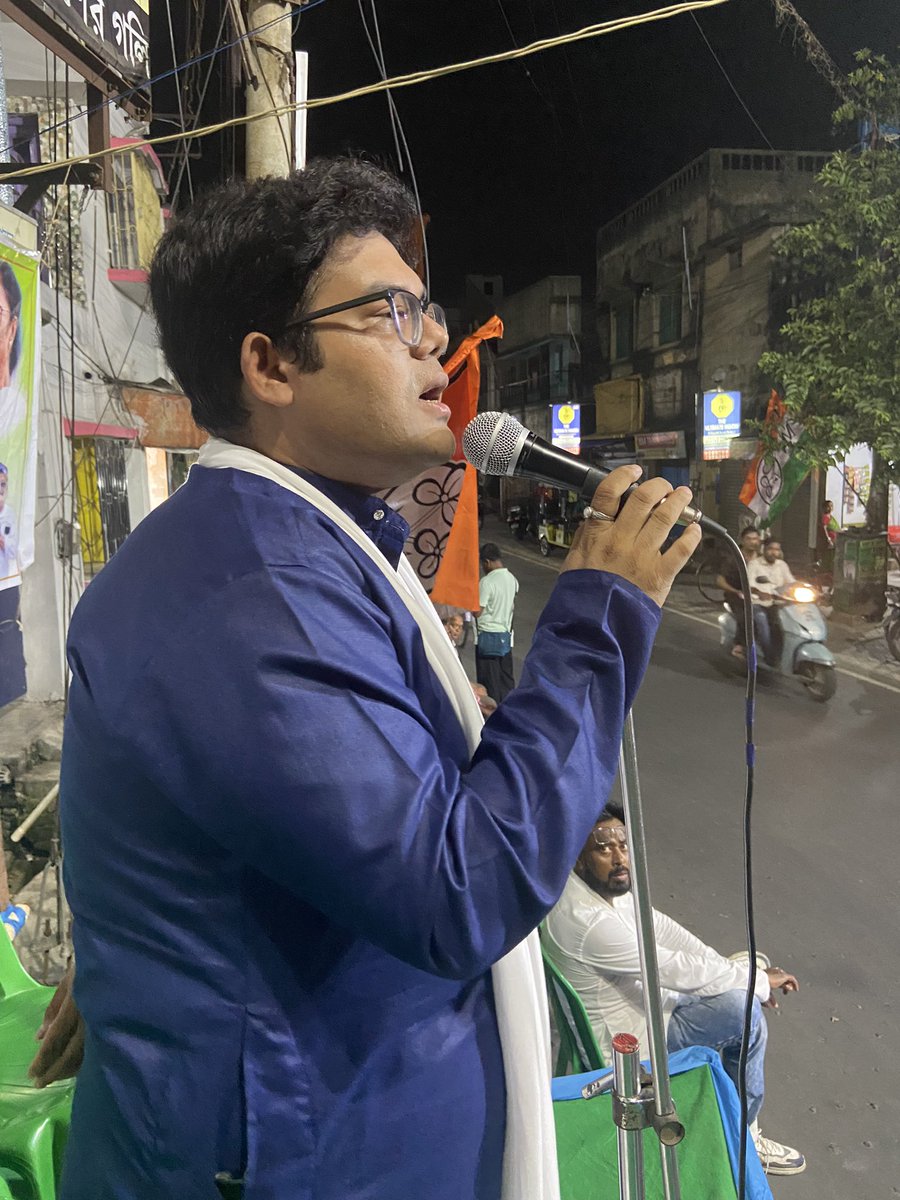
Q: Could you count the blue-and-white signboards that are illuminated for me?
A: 2